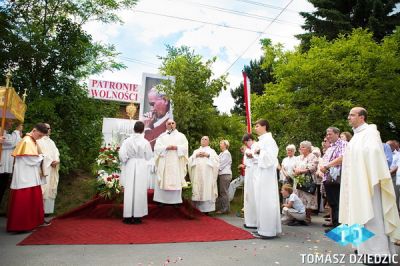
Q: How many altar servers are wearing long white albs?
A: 3